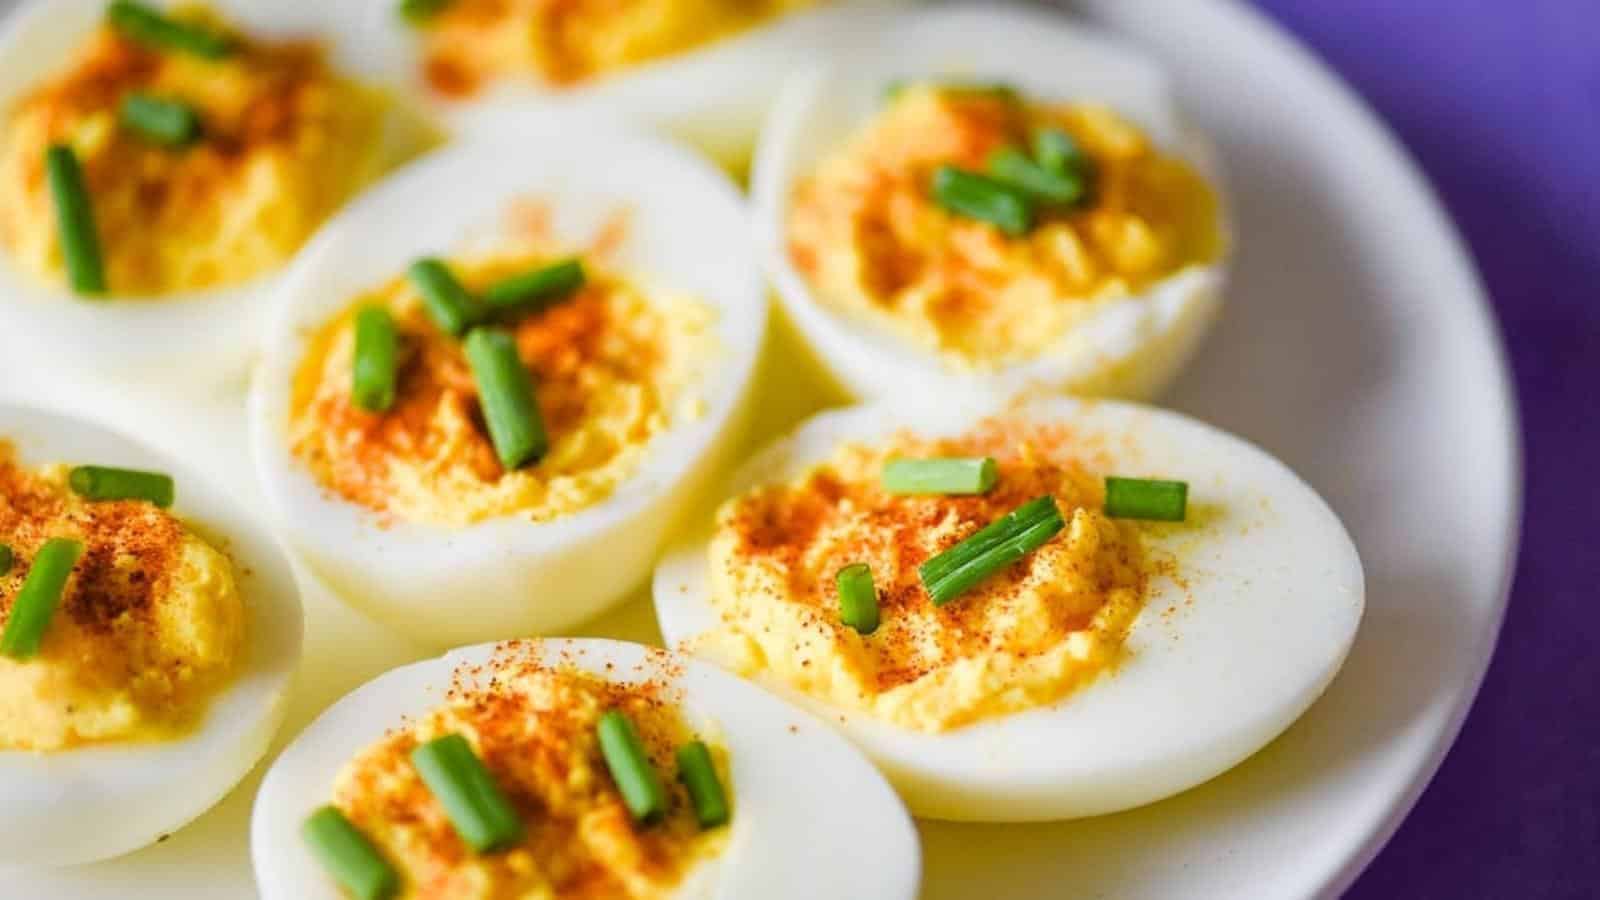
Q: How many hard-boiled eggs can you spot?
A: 7